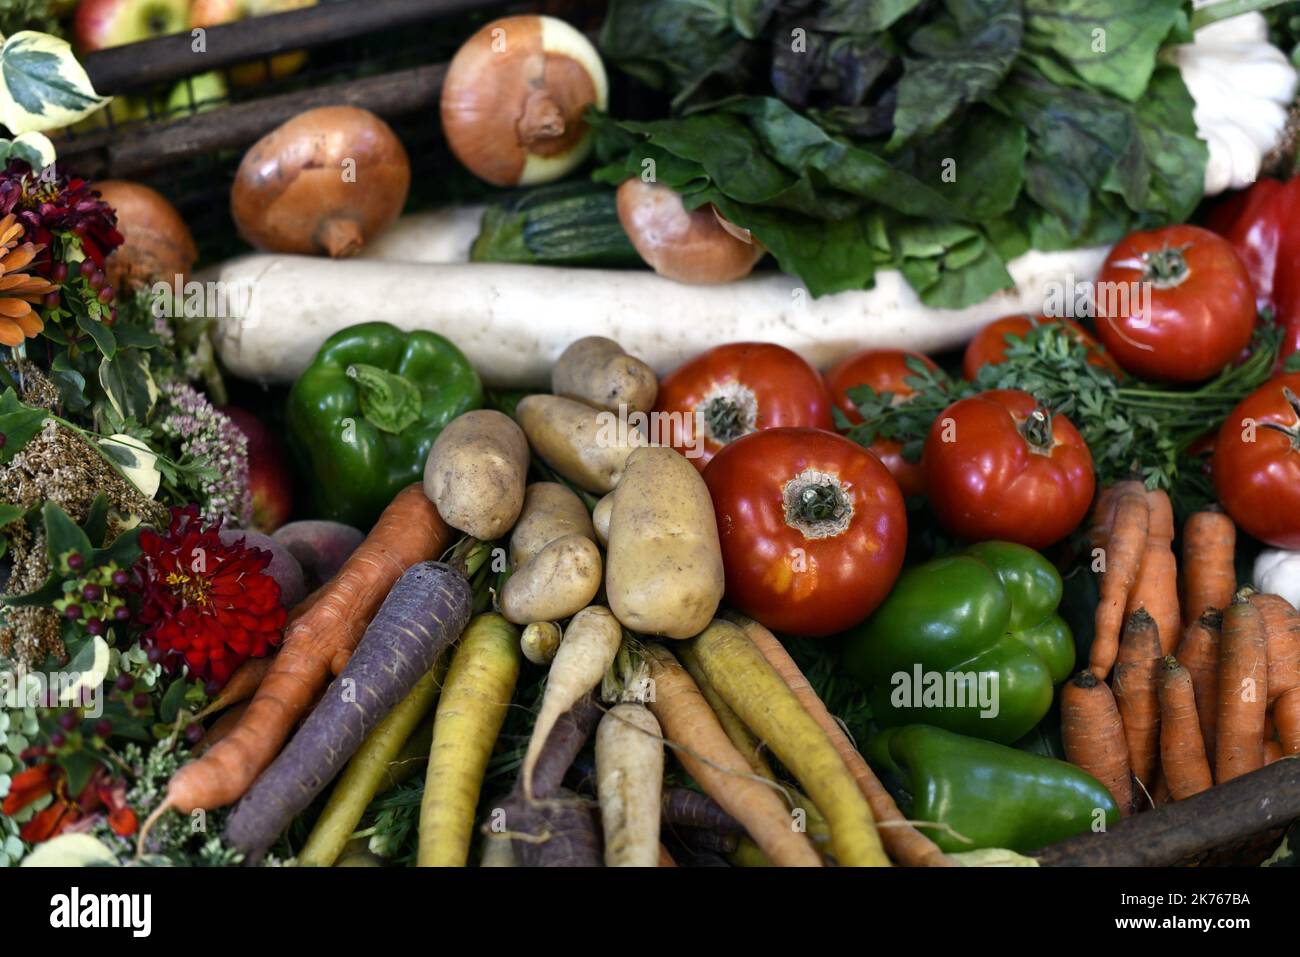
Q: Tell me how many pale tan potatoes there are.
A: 7